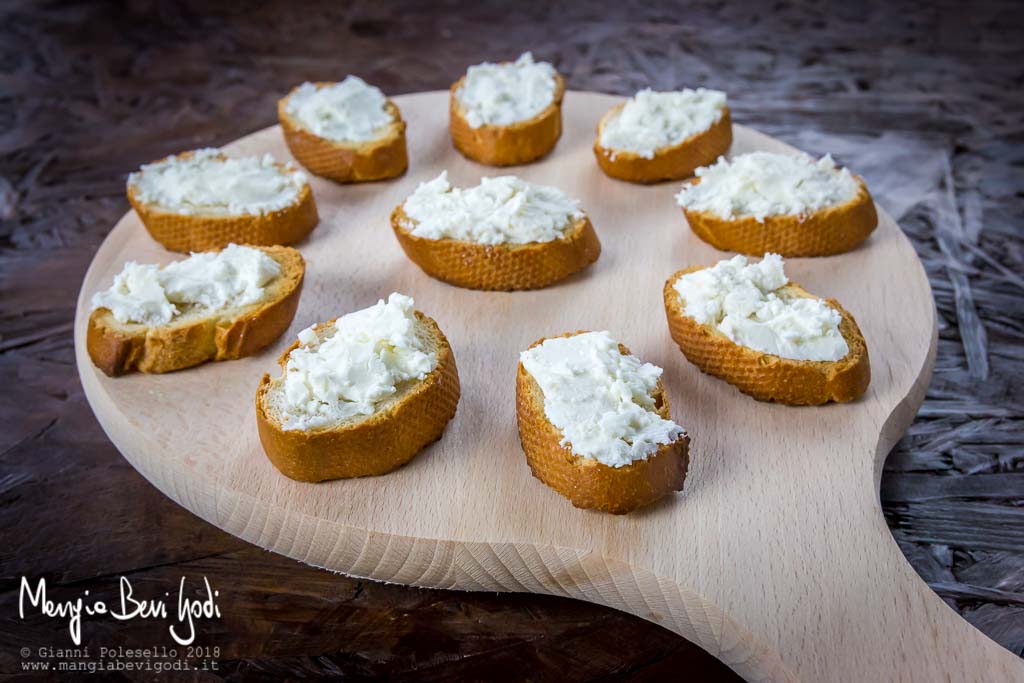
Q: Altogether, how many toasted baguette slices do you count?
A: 10